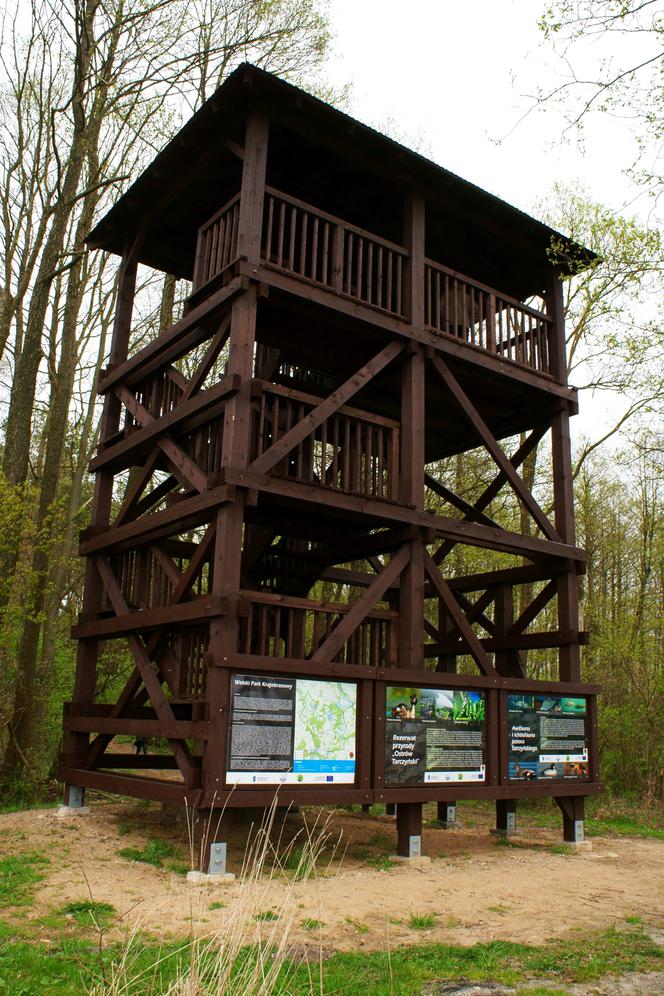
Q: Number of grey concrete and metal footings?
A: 6